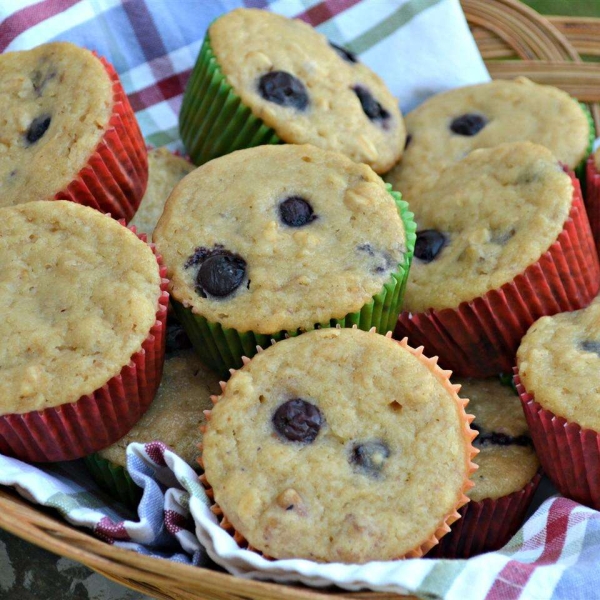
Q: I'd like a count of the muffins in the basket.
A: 12